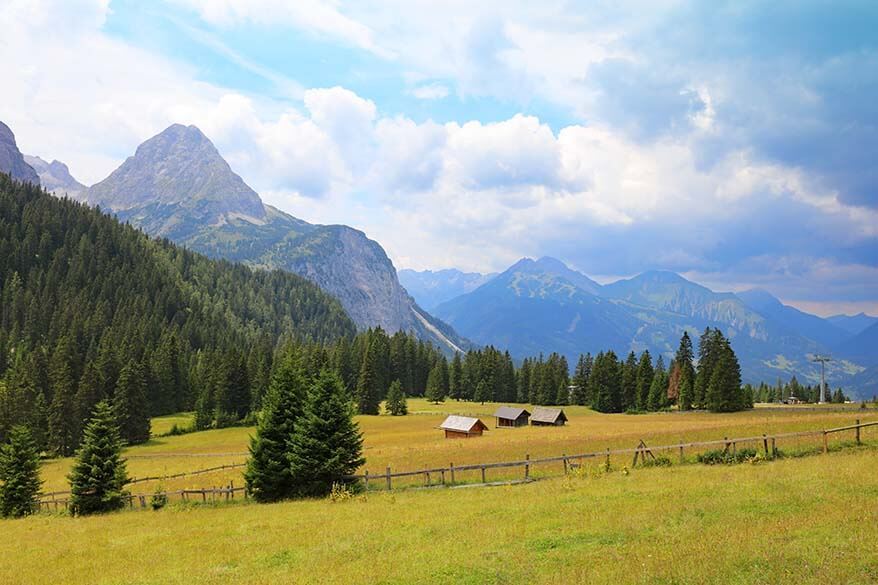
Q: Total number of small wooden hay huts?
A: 3